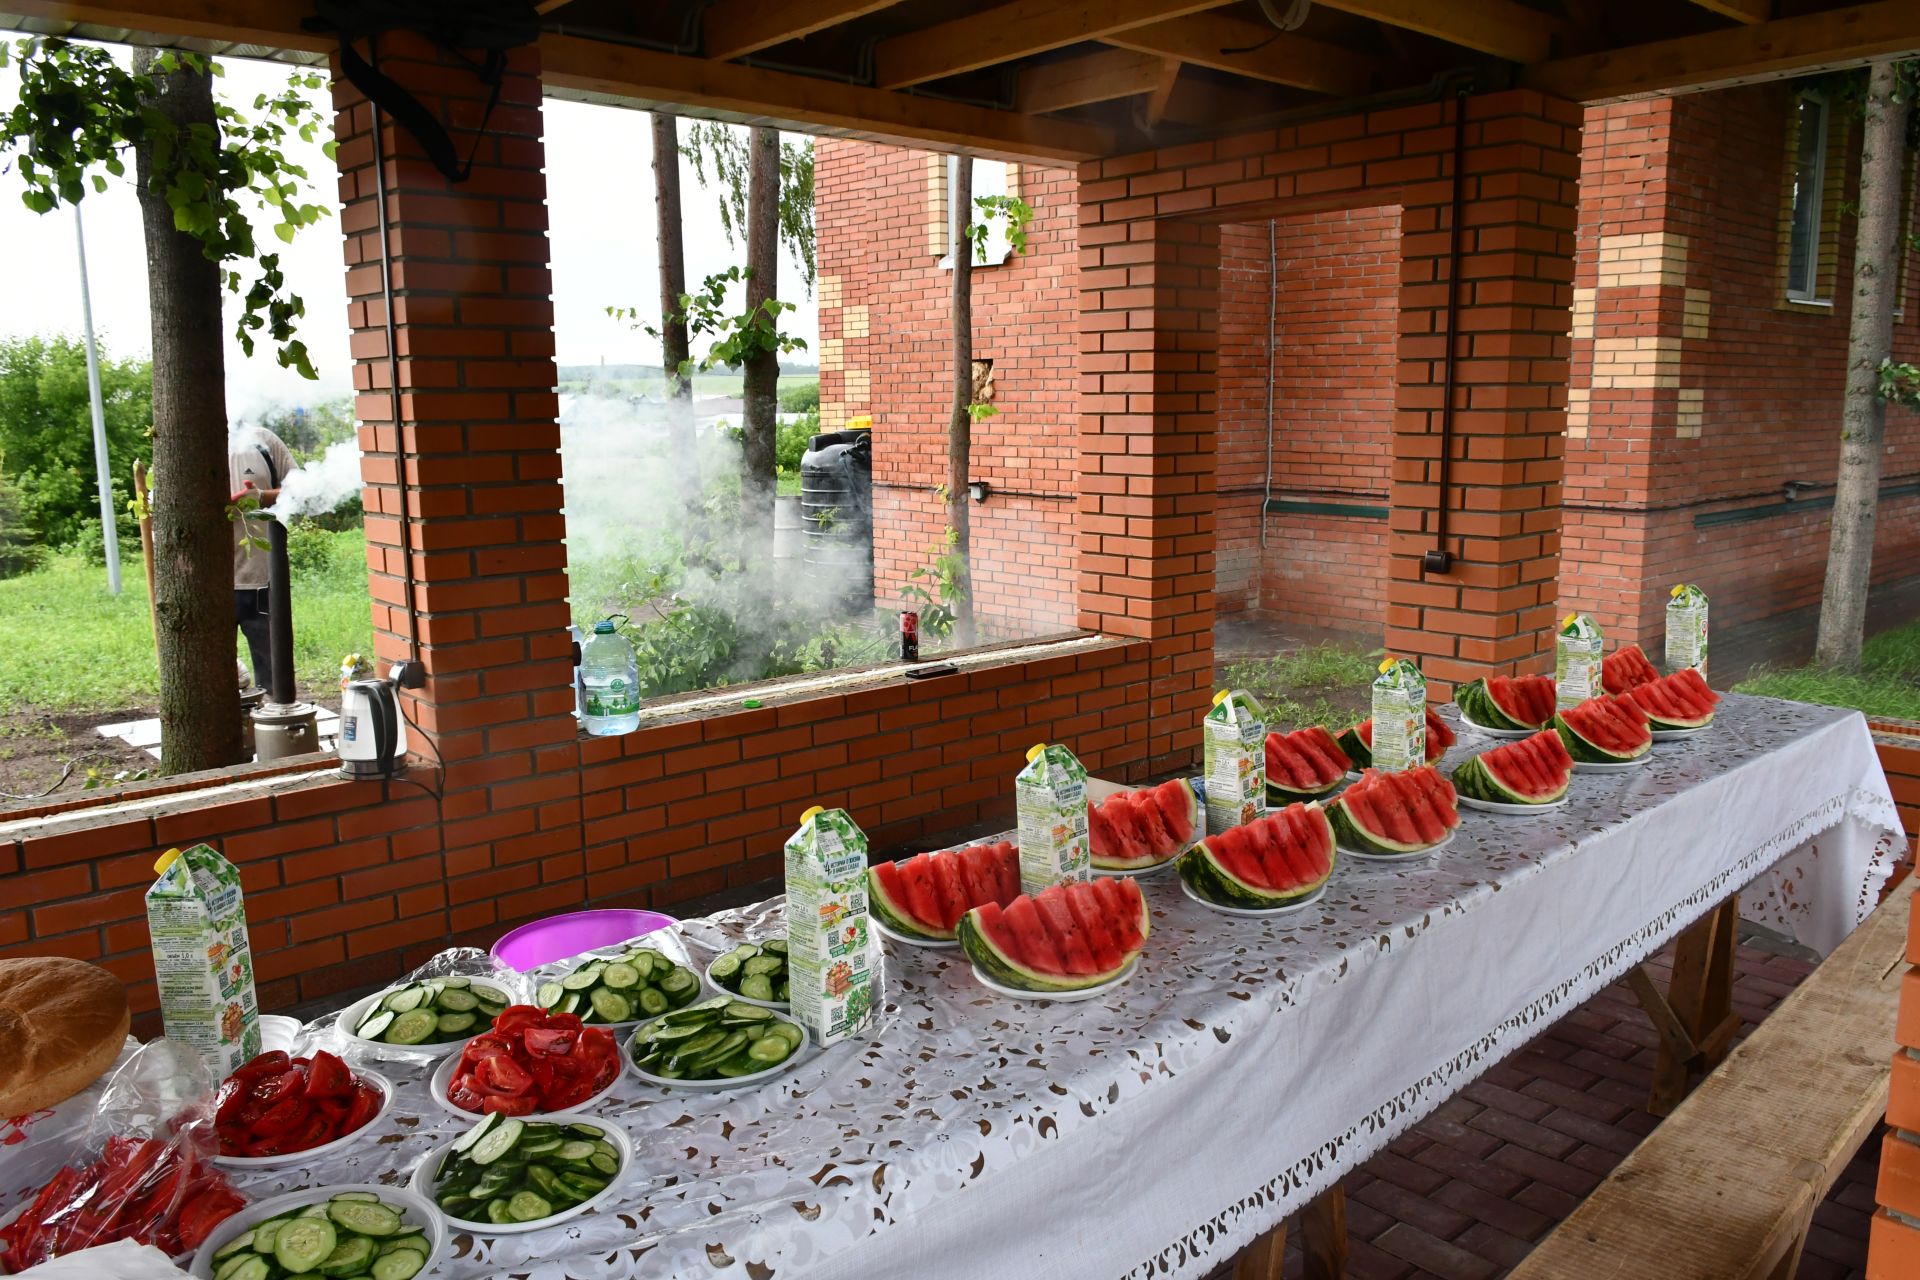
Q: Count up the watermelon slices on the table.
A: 12